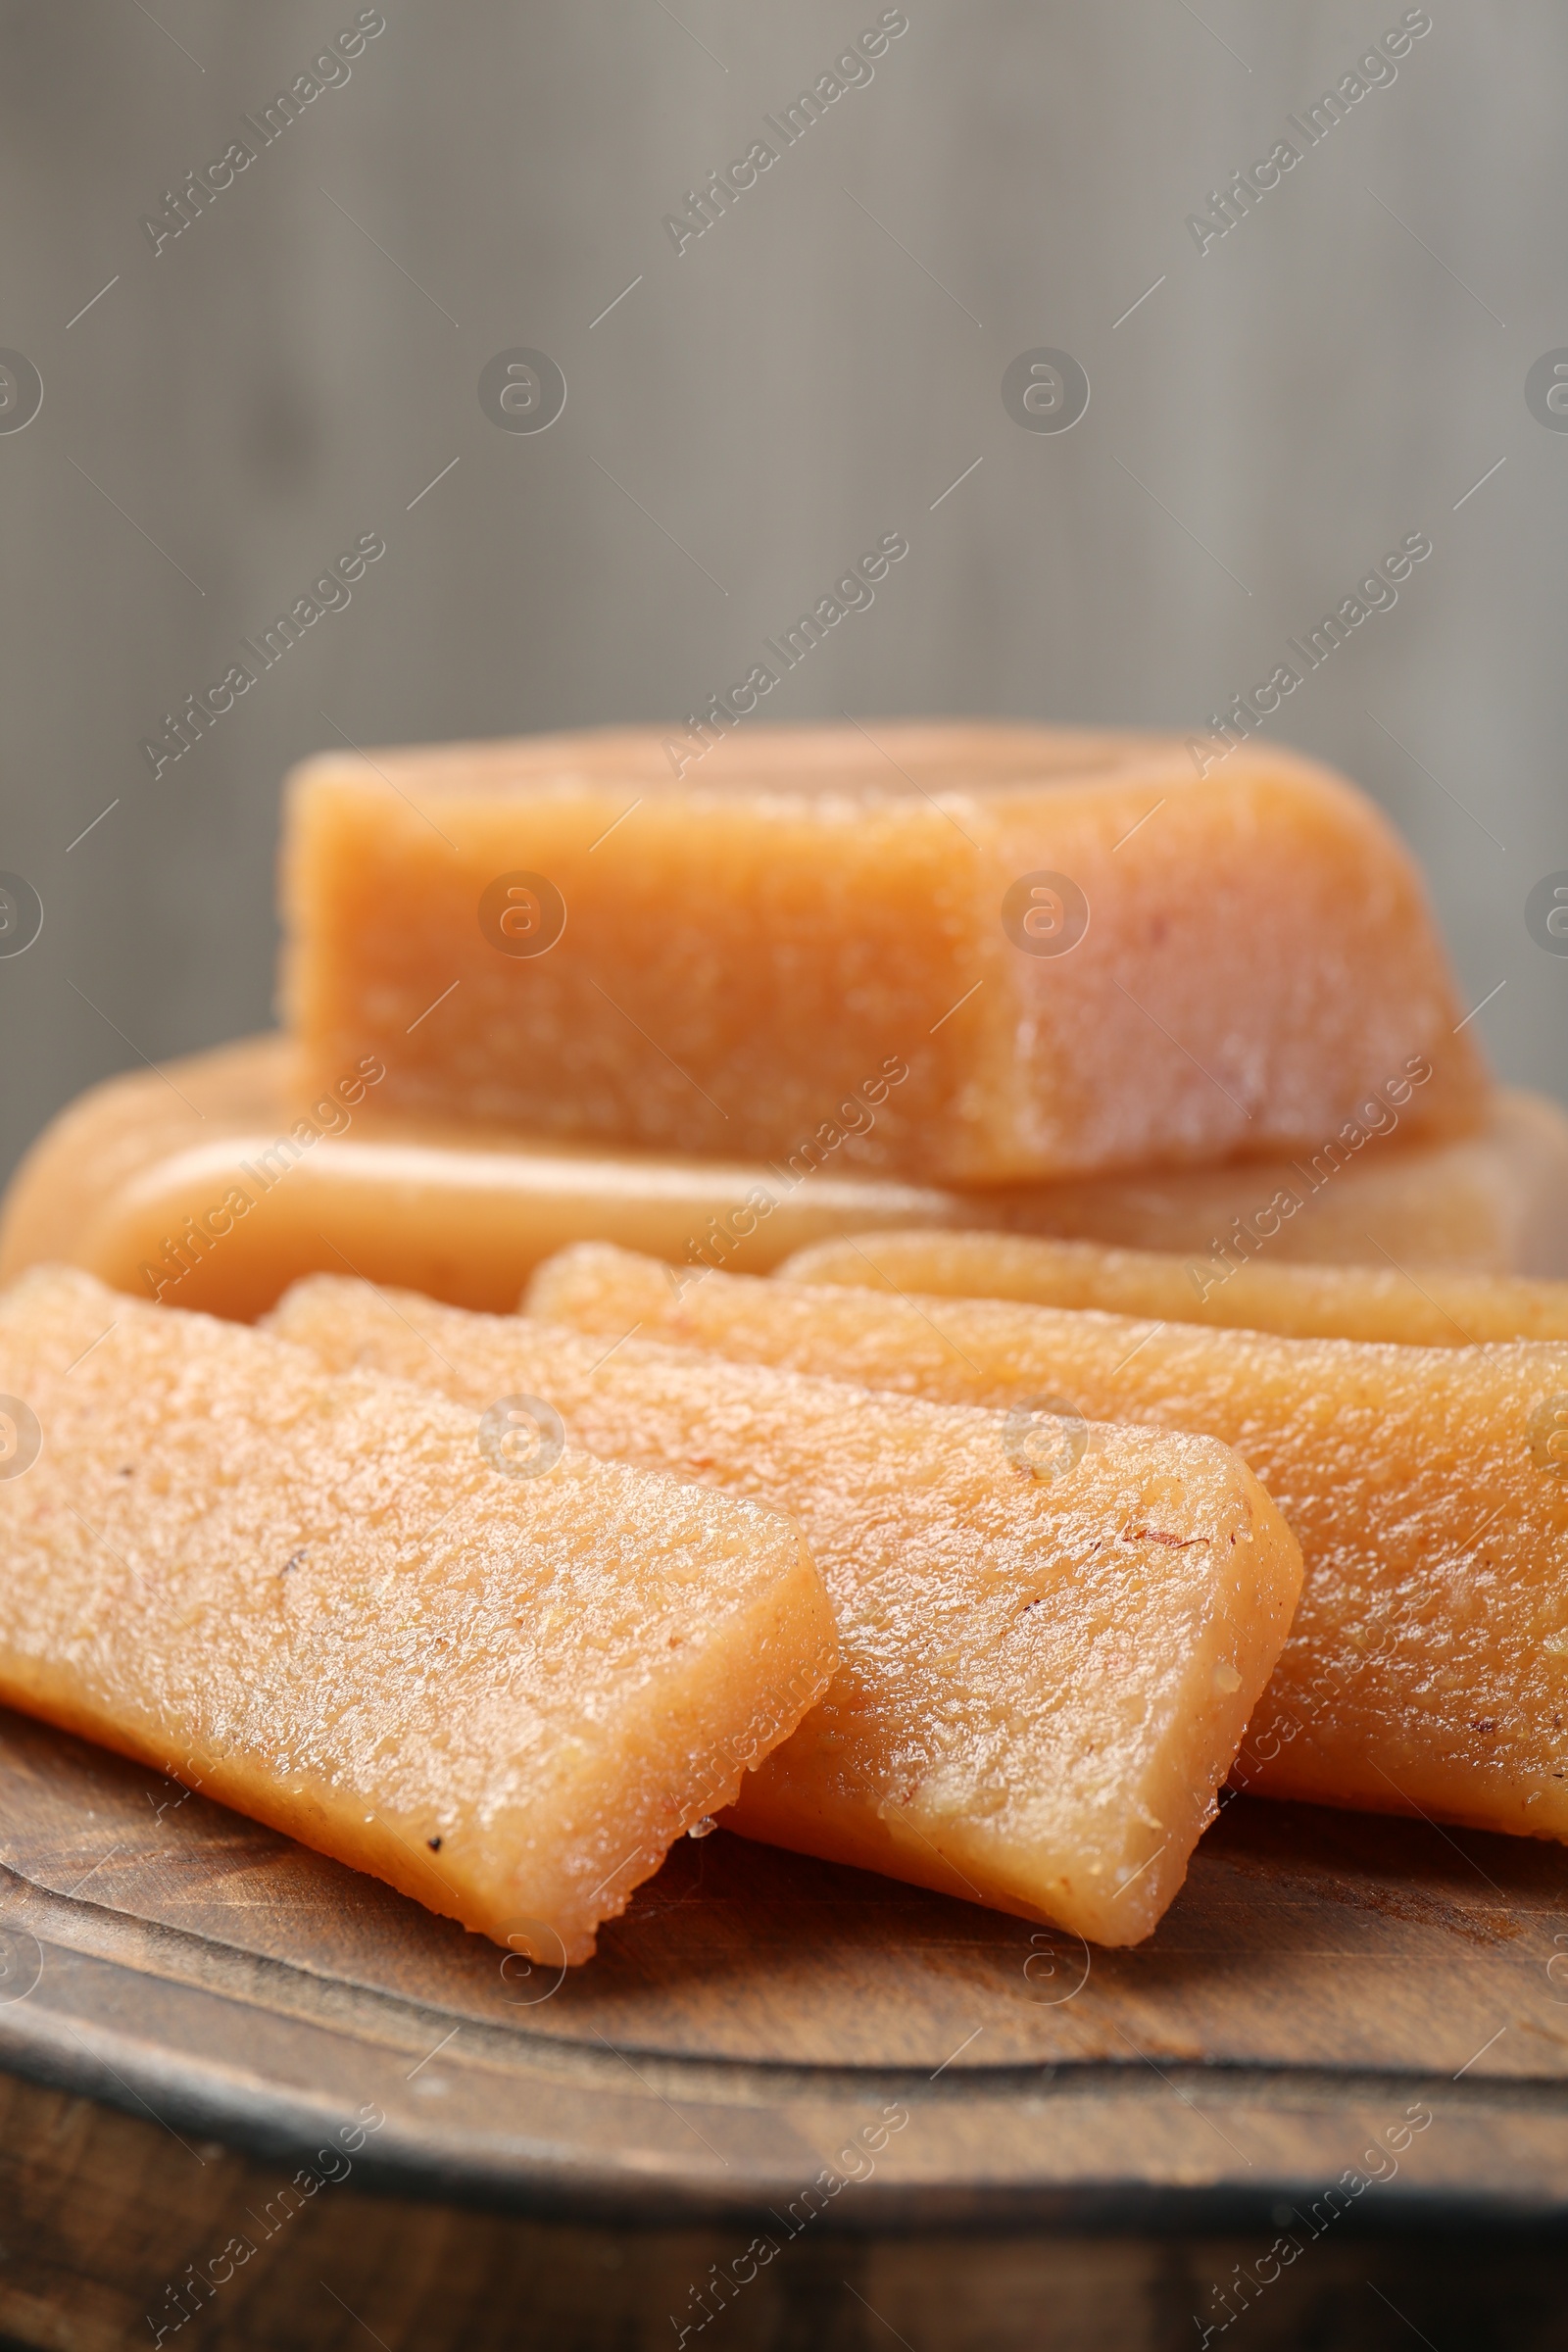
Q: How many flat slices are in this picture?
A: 4